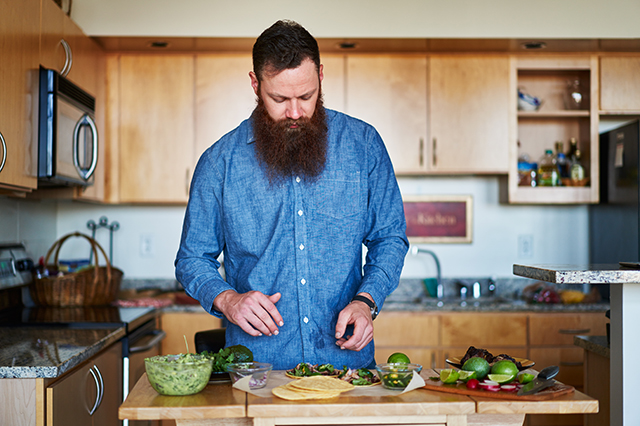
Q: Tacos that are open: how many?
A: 2